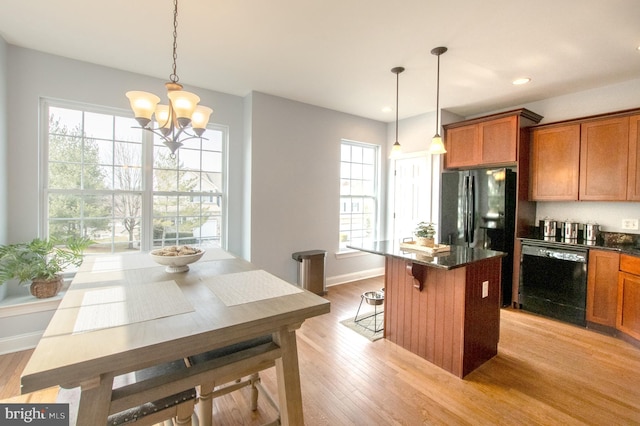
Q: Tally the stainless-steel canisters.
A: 3